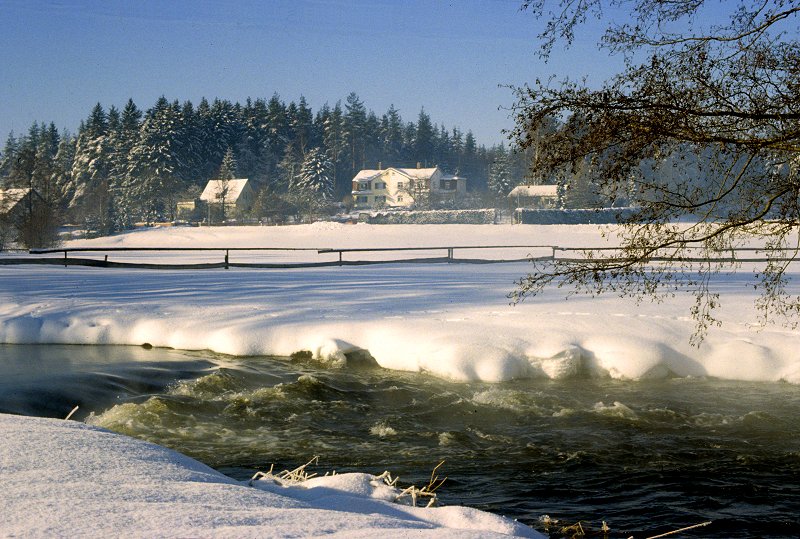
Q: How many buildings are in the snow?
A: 4